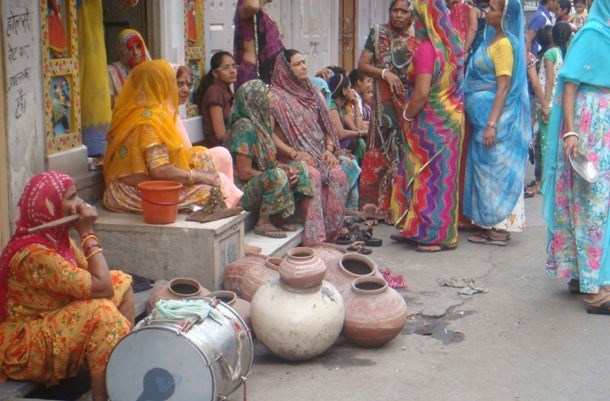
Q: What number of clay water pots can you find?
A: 7